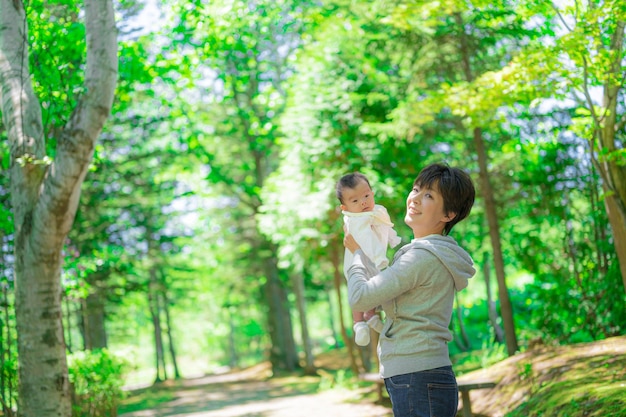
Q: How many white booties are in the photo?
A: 2